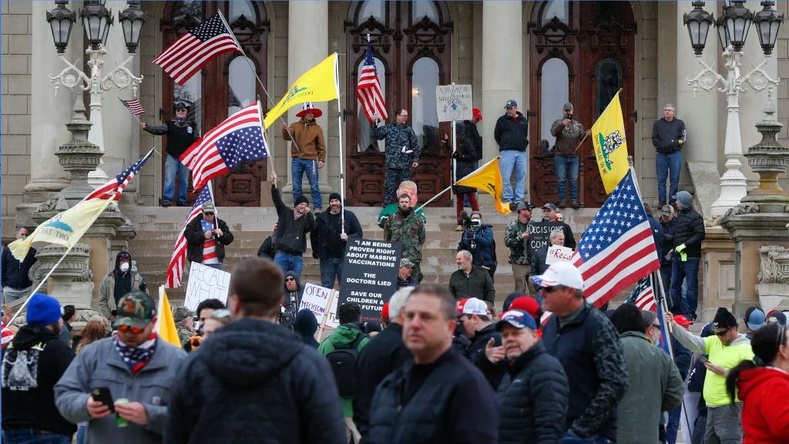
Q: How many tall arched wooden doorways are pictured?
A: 3